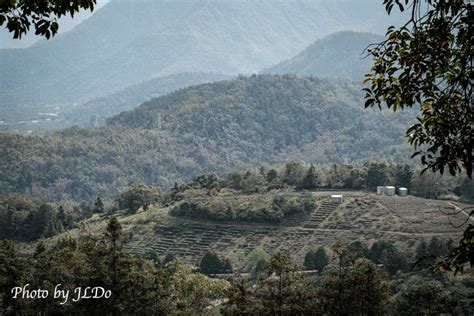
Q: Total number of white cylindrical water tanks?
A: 3